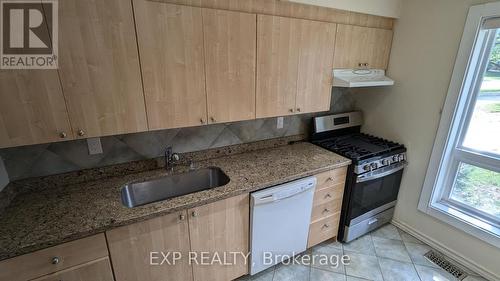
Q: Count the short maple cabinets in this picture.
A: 2